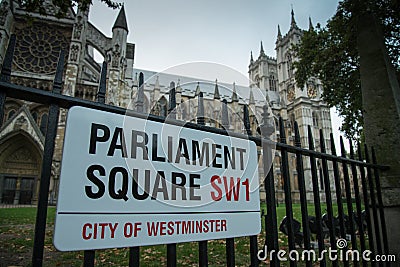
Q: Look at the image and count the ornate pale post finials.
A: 1